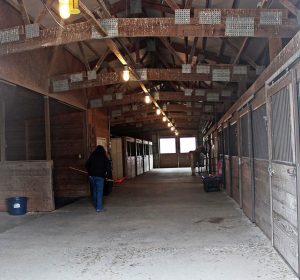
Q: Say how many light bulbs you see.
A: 8